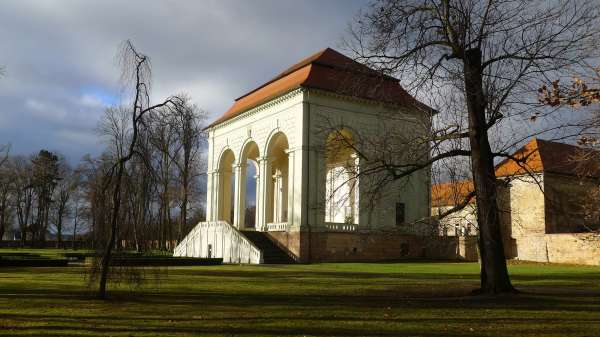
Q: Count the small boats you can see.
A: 0